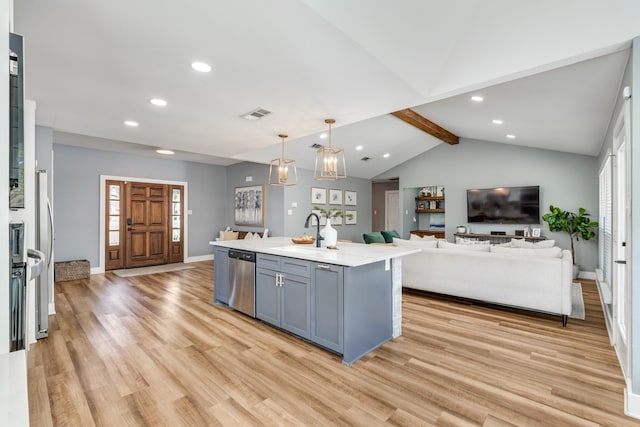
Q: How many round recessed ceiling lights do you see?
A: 10